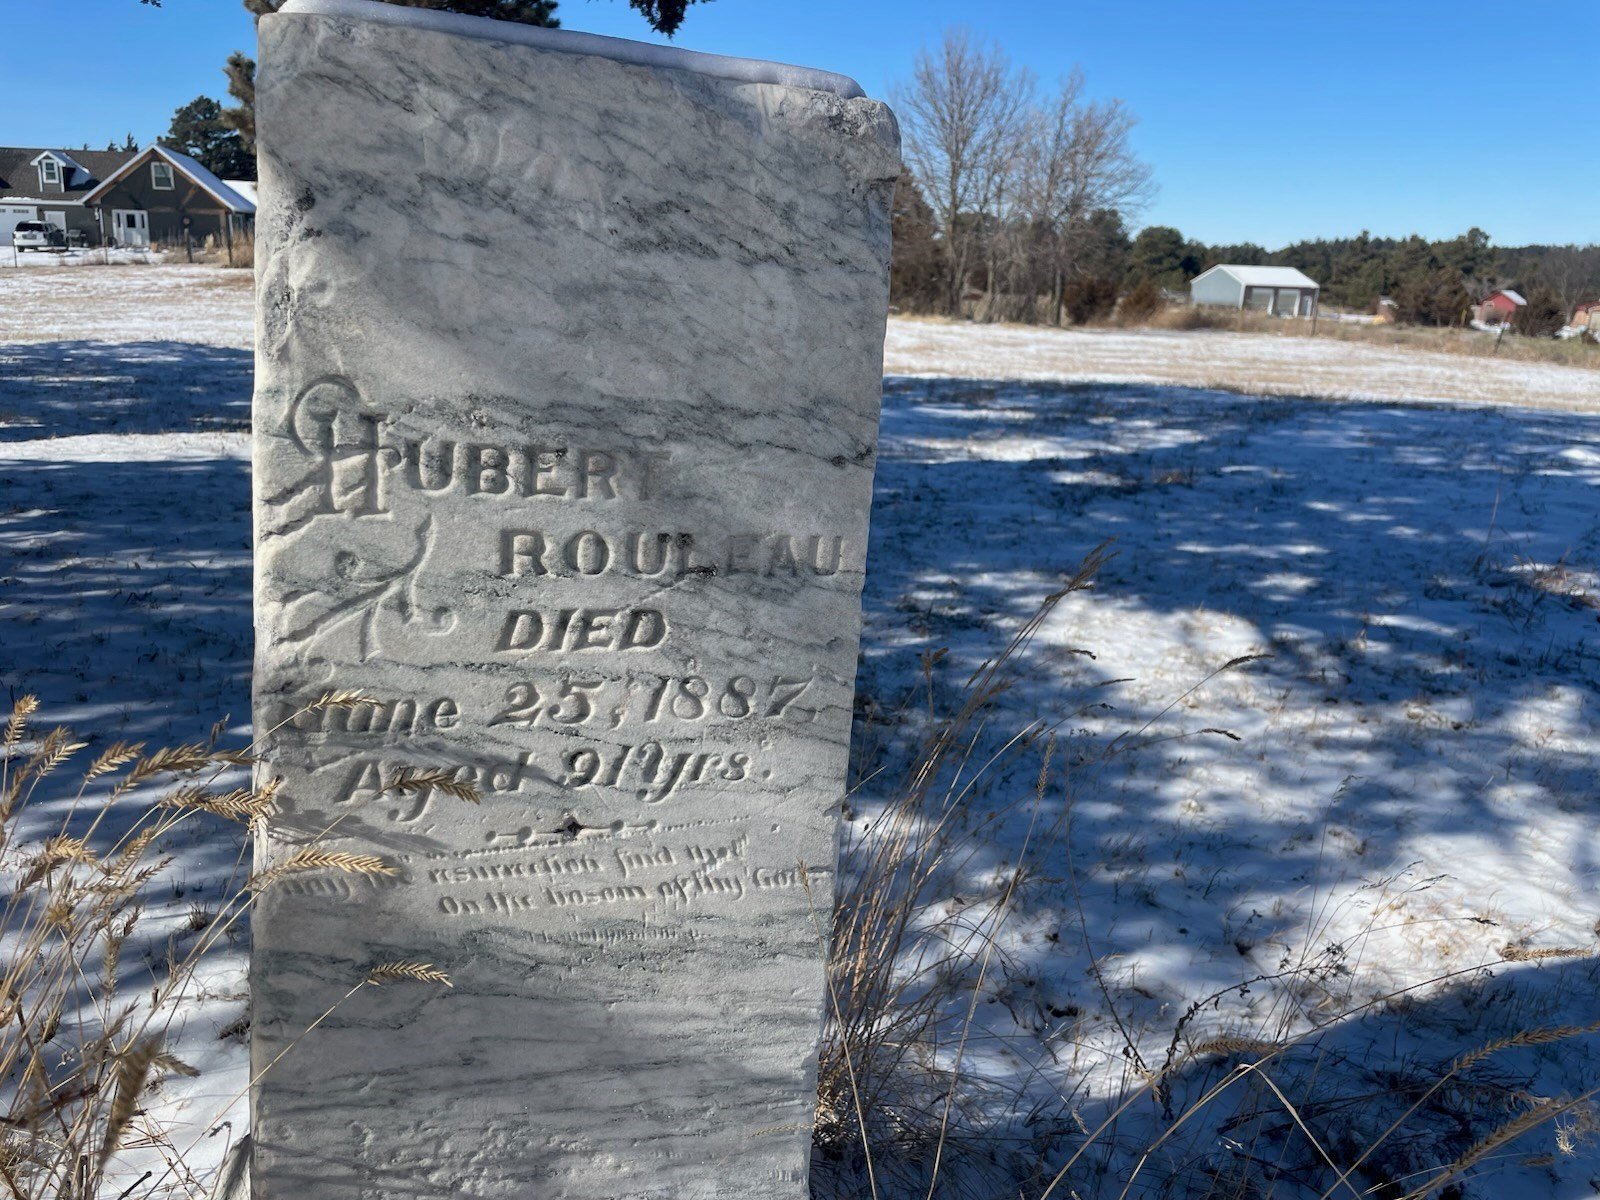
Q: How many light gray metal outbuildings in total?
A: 1